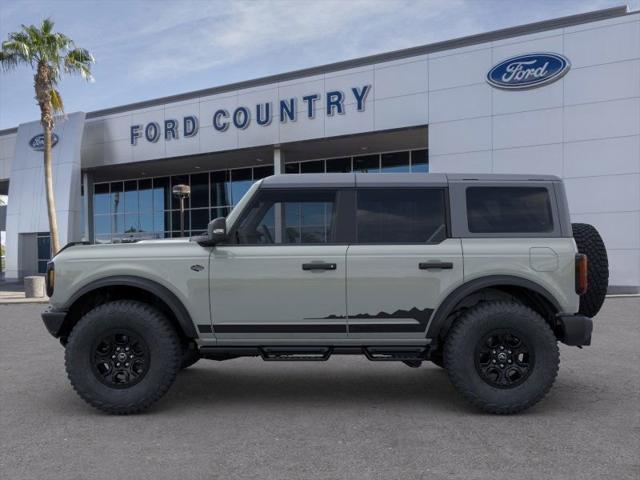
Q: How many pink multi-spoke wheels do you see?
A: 0